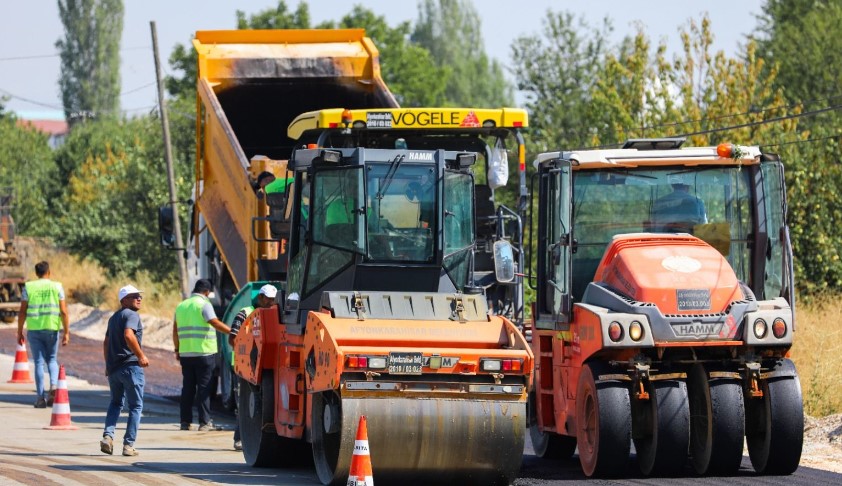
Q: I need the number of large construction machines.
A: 4